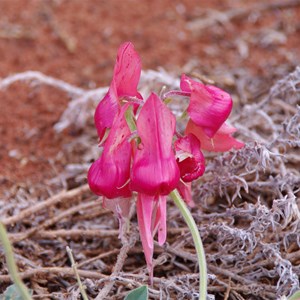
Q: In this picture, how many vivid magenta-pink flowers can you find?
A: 5